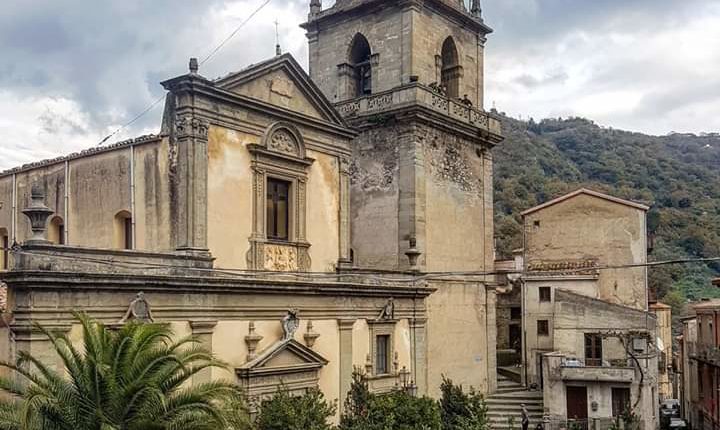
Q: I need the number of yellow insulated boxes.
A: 0